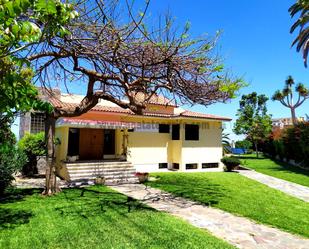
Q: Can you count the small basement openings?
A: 4